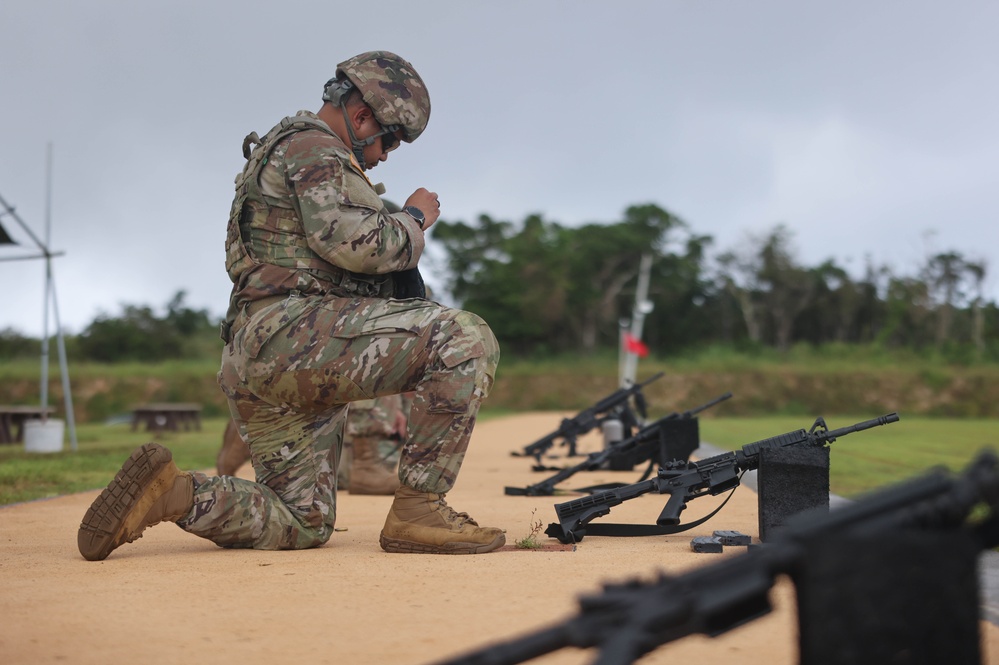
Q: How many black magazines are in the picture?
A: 2